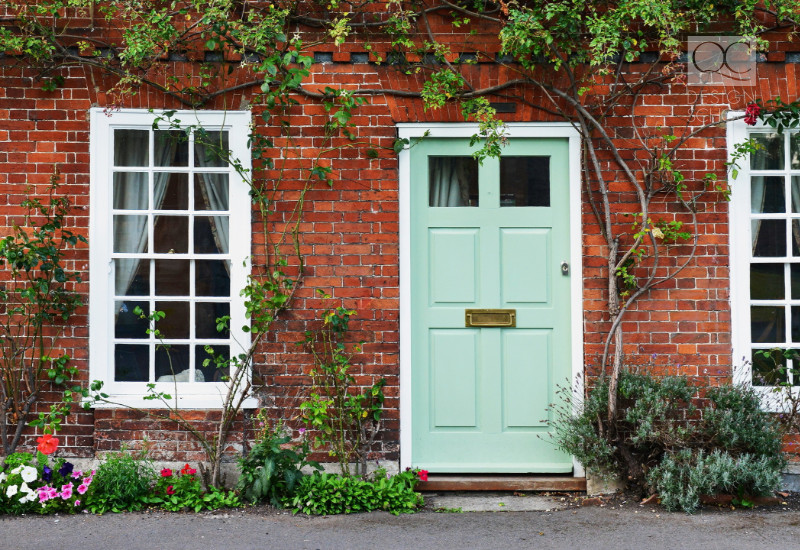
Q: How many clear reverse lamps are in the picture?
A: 0